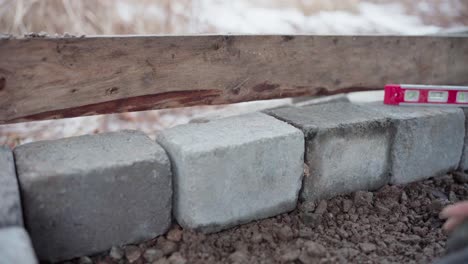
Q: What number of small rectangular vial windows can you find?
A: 3